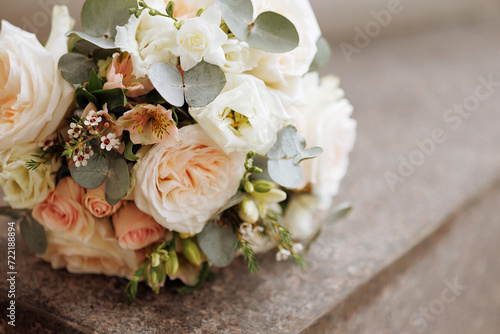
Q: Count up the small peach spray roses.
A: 3